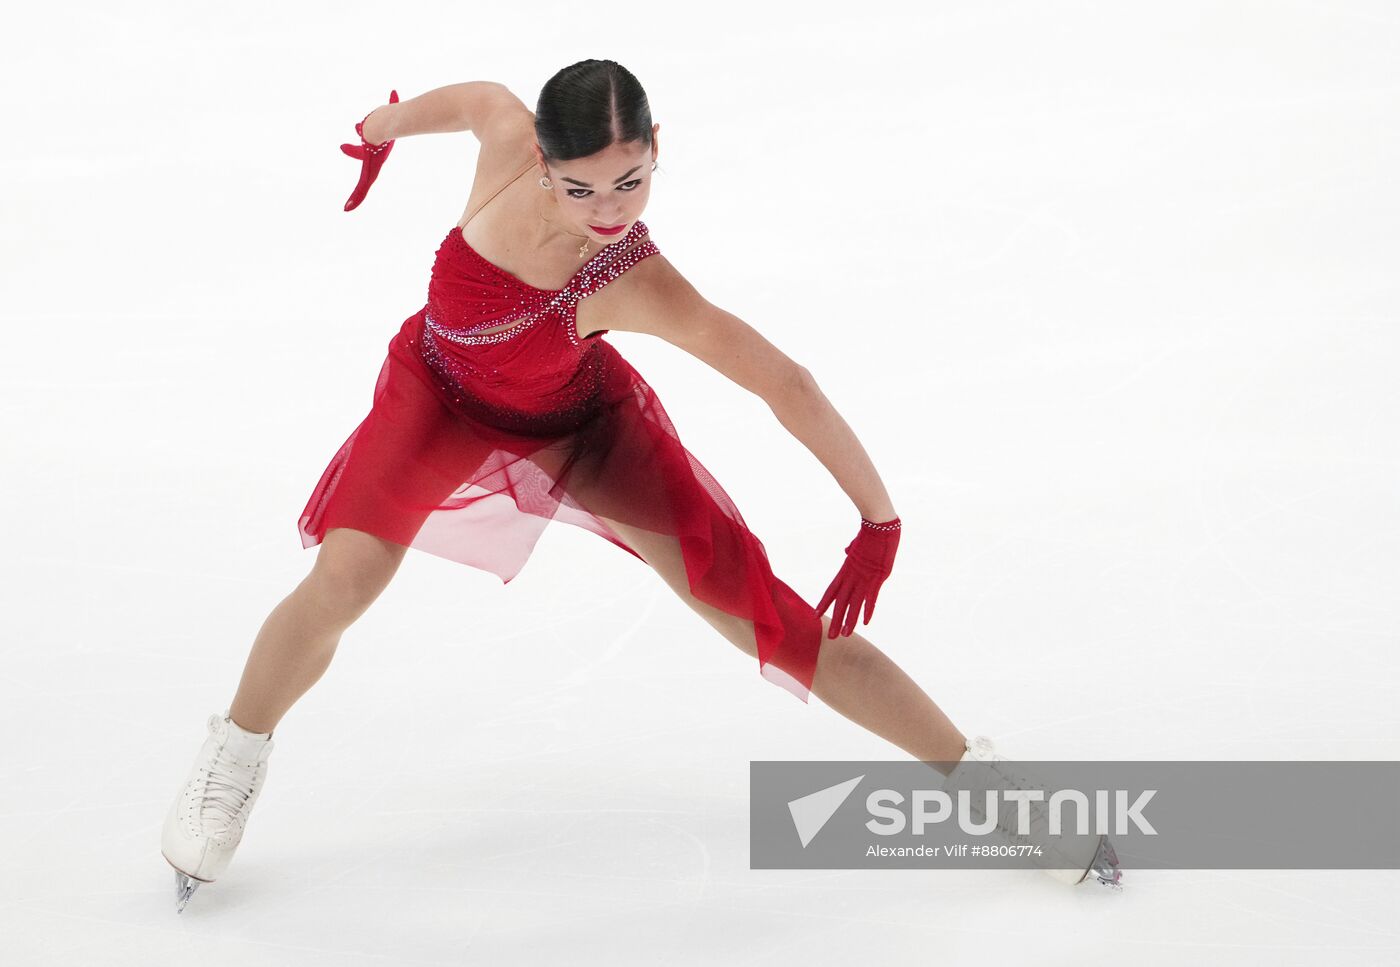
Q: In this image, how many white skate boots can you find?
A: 2